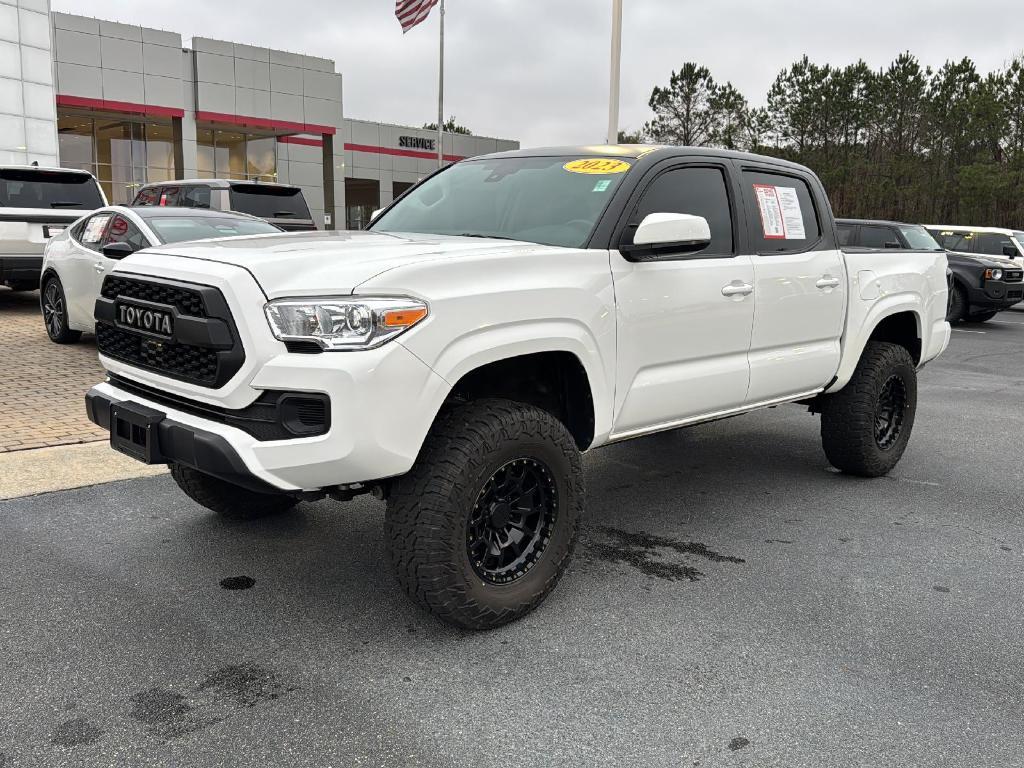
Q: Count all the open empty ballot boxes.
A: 0